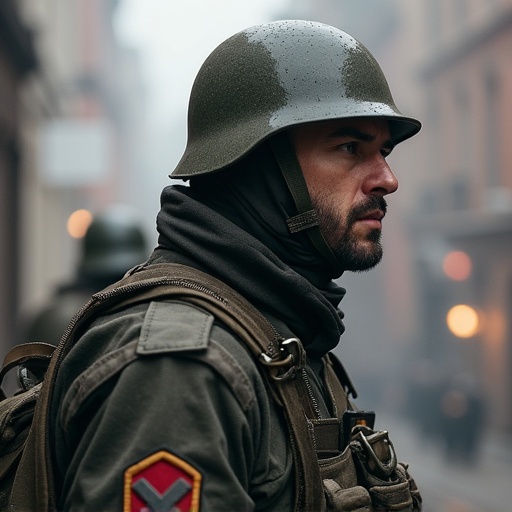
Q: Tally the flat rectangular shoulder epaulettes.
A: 1